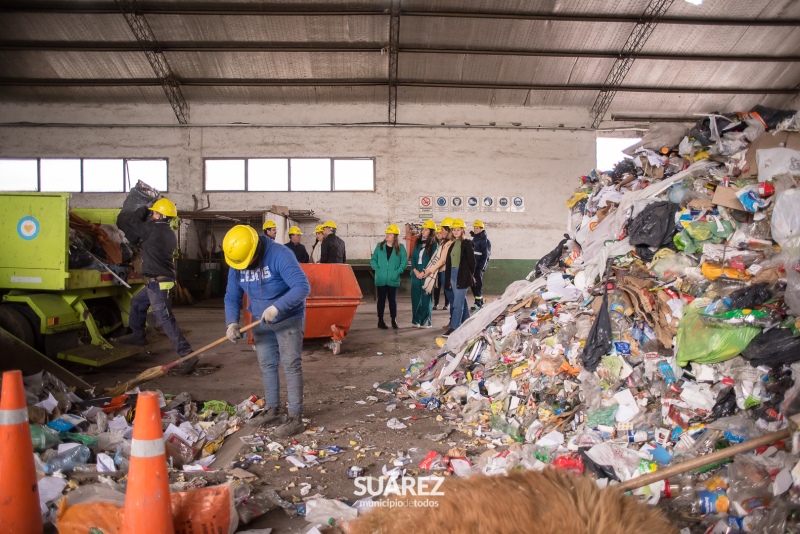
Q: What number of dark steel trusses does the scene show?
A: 3